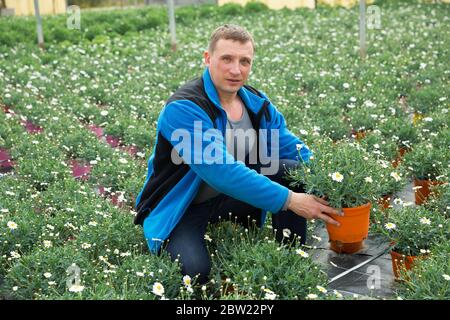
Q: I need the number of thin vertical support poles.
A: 3